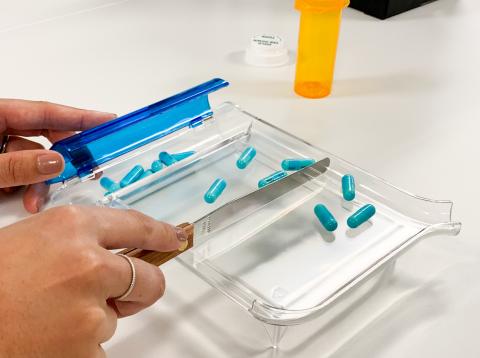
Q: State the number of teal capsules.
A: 13